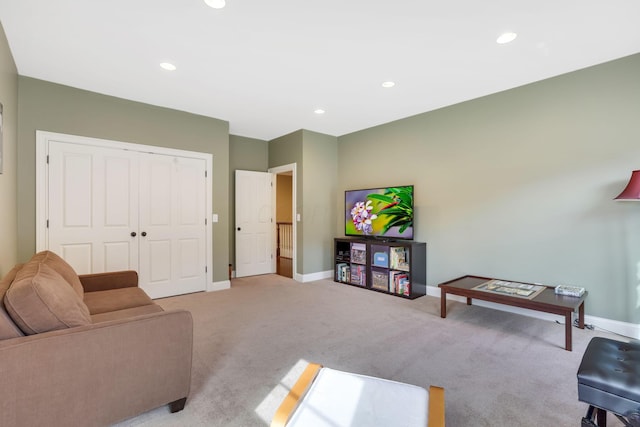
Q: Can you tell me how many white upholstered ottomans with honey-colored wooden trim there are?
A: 1